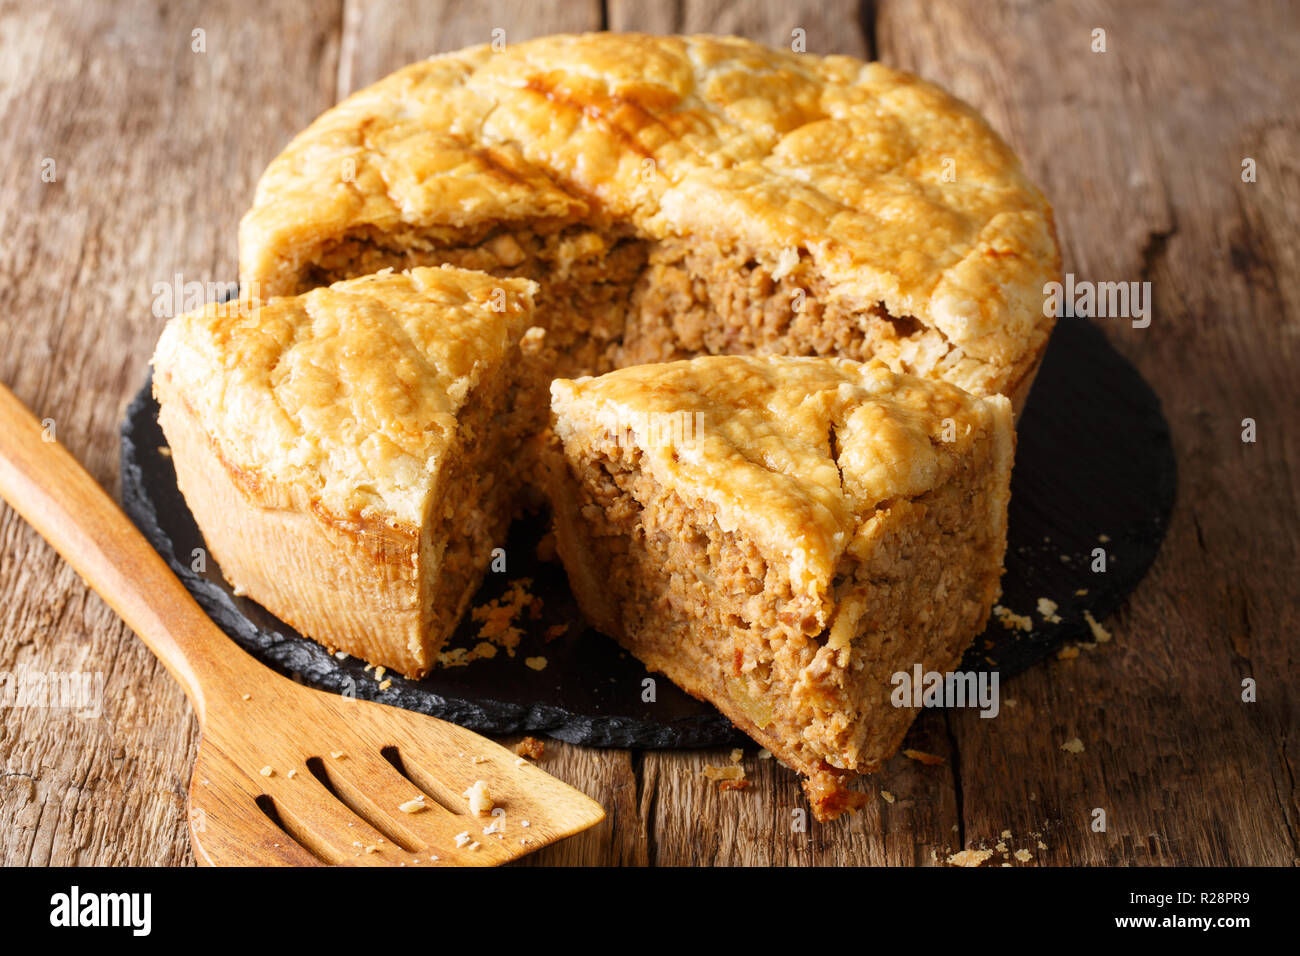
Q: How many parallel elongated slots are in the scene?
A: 3